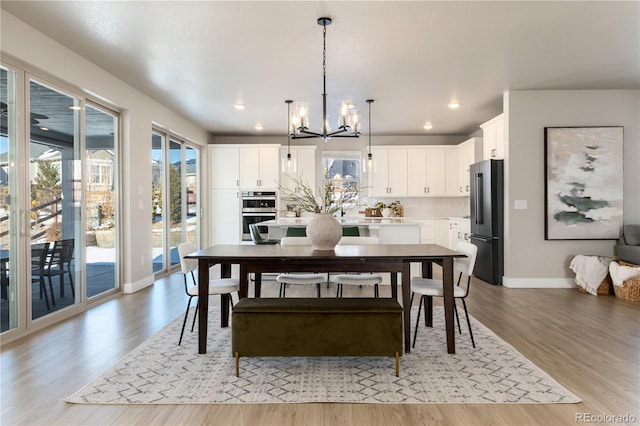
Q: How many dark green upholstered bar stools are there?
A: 3